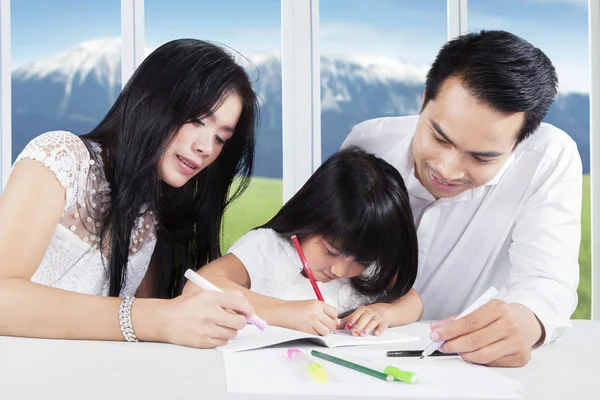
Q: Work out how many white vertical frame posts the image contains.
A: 5